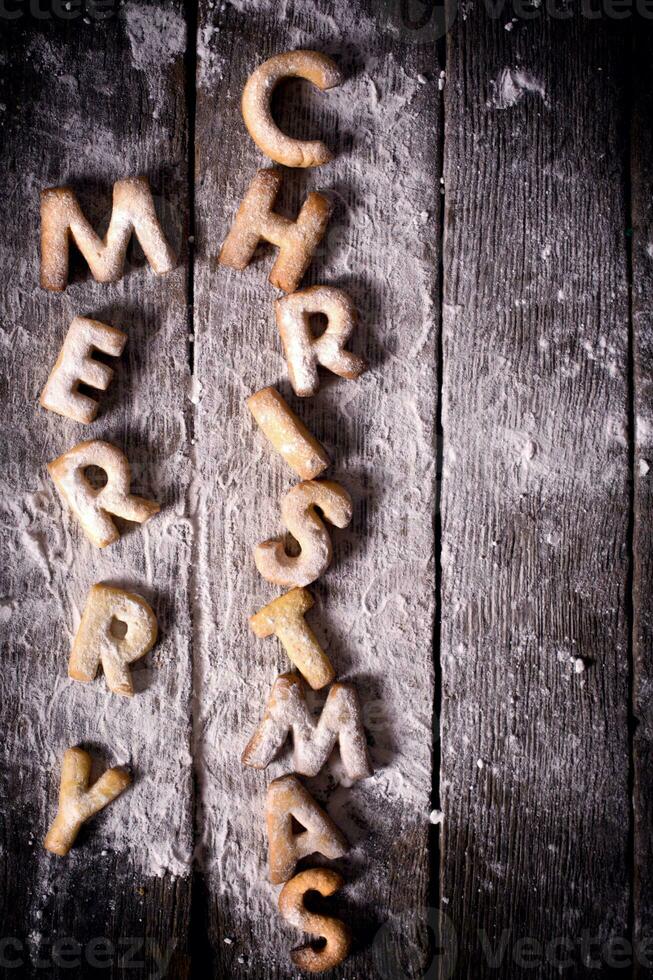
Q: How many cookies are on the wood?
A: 14